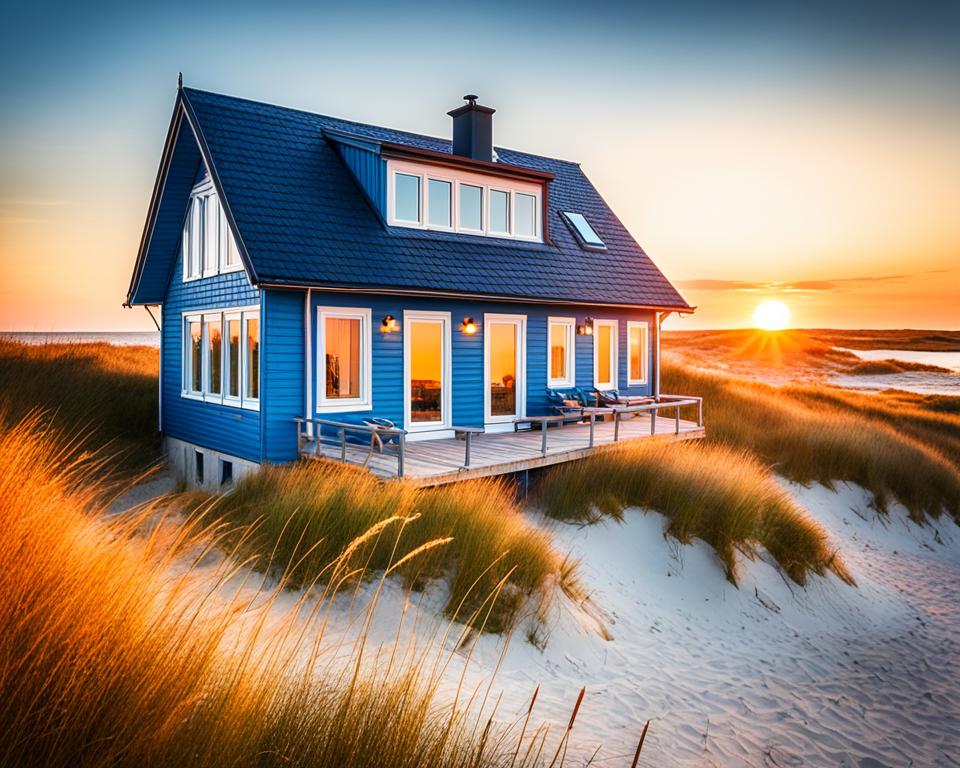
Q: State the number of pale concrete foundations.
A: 1